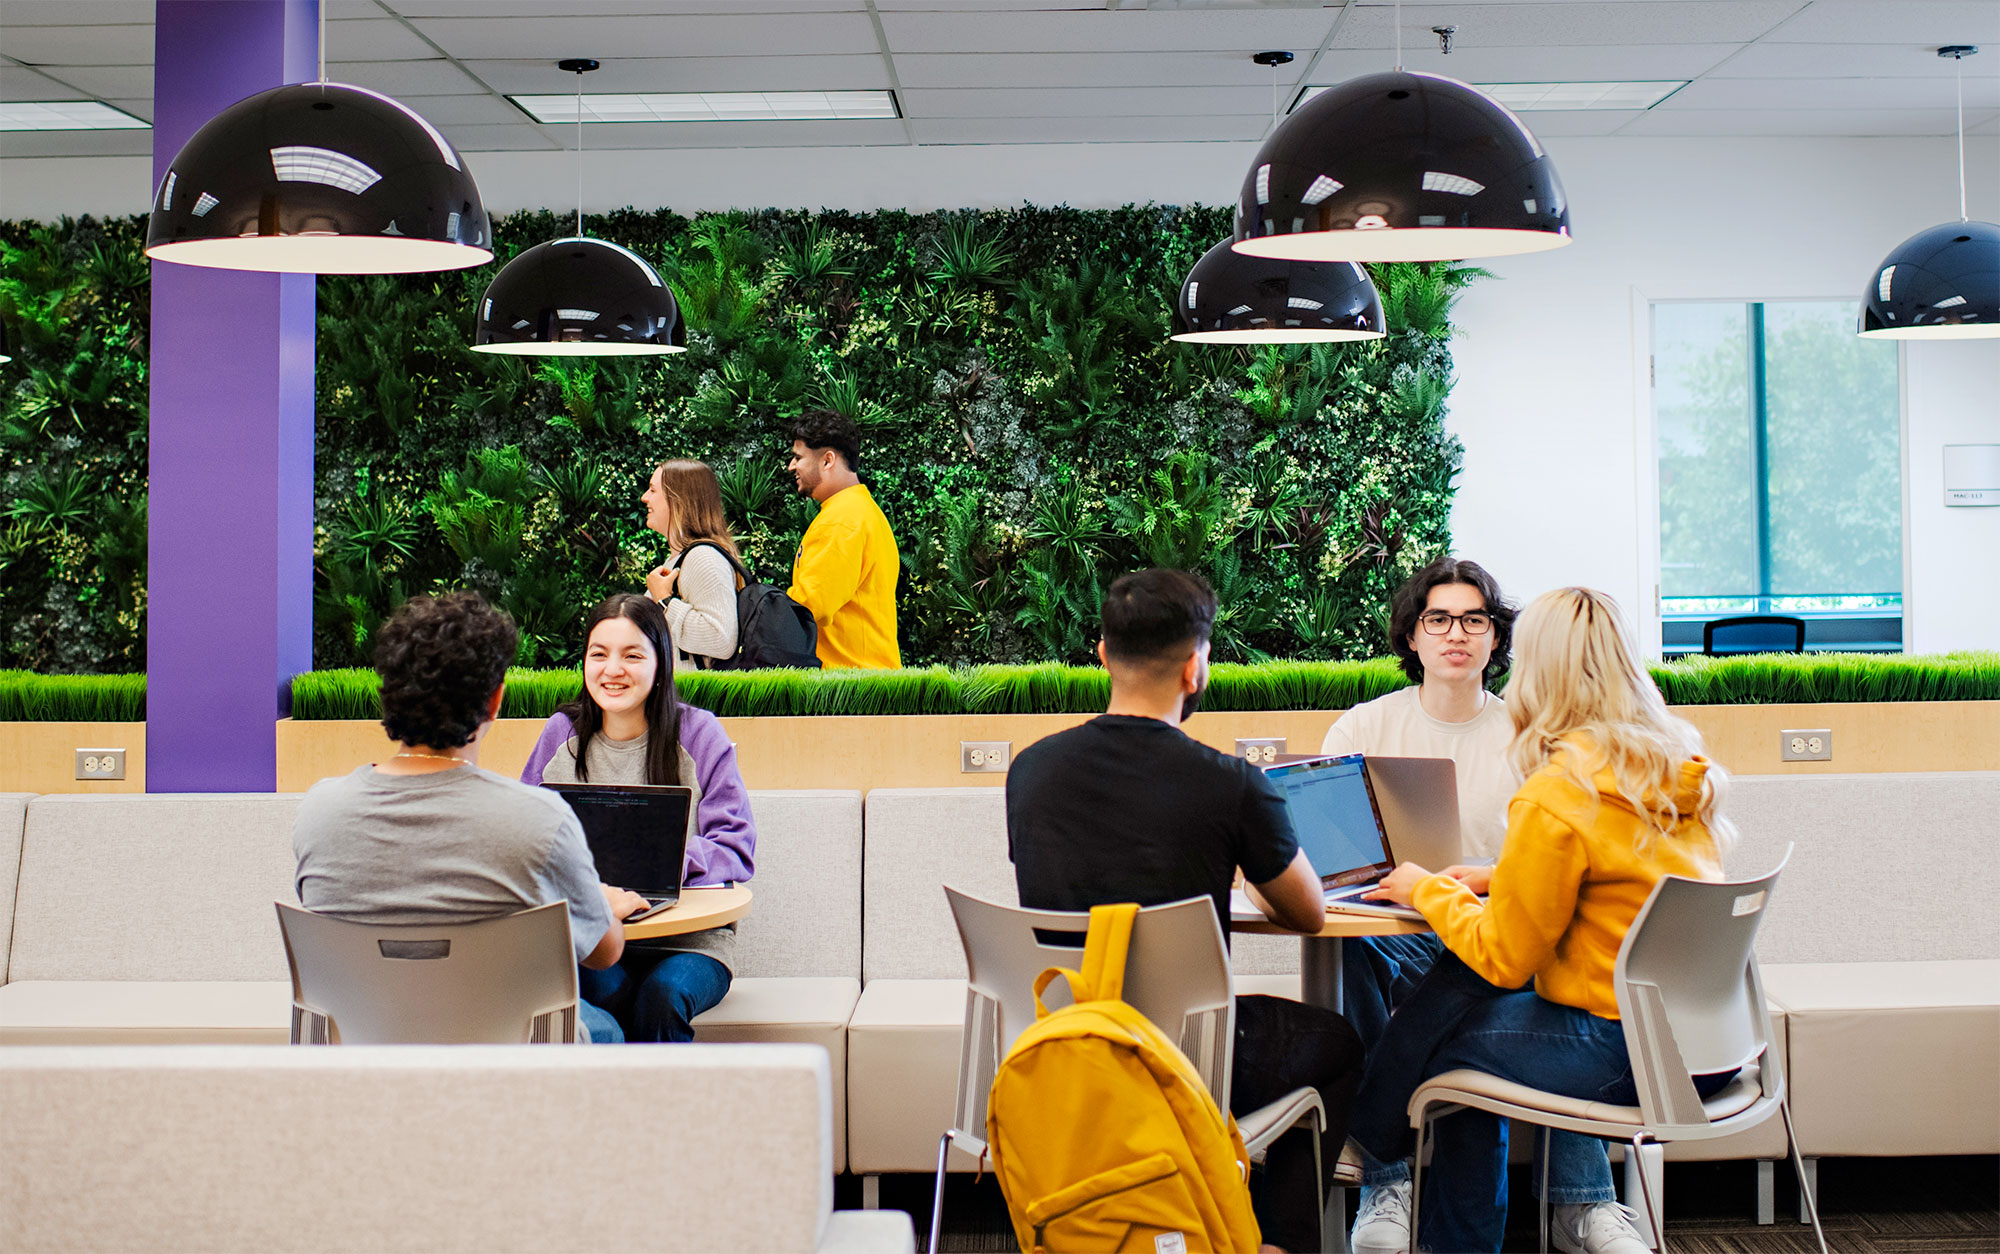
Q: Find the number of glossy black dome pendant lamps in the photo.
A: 5